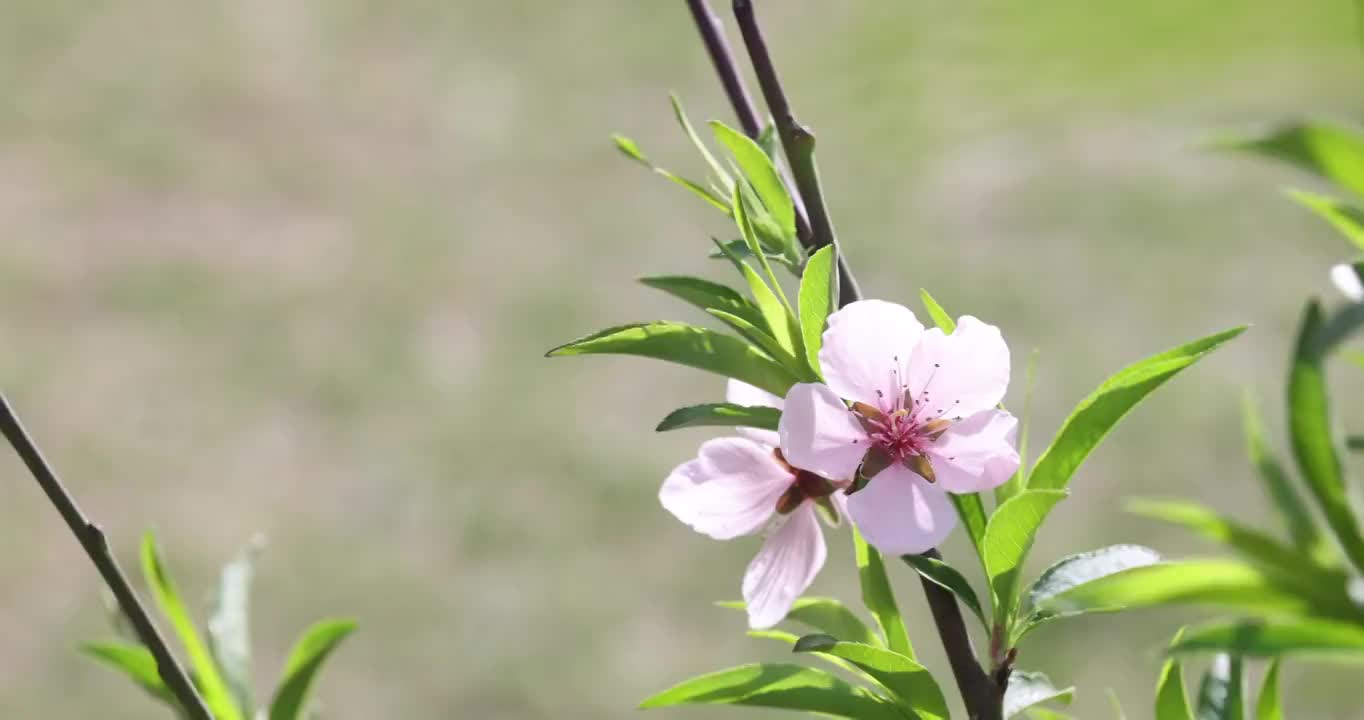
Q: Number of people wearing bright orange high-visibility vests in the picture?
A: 0